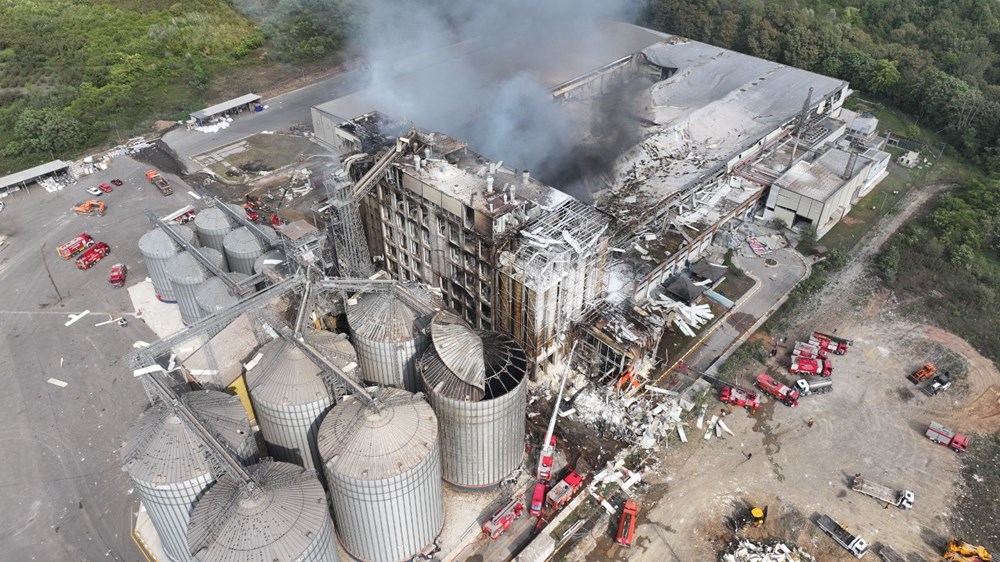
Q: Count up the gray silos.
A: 12